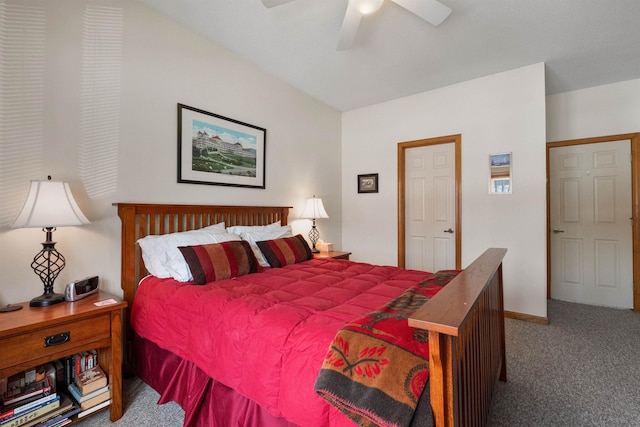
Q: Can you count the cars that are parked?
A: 0